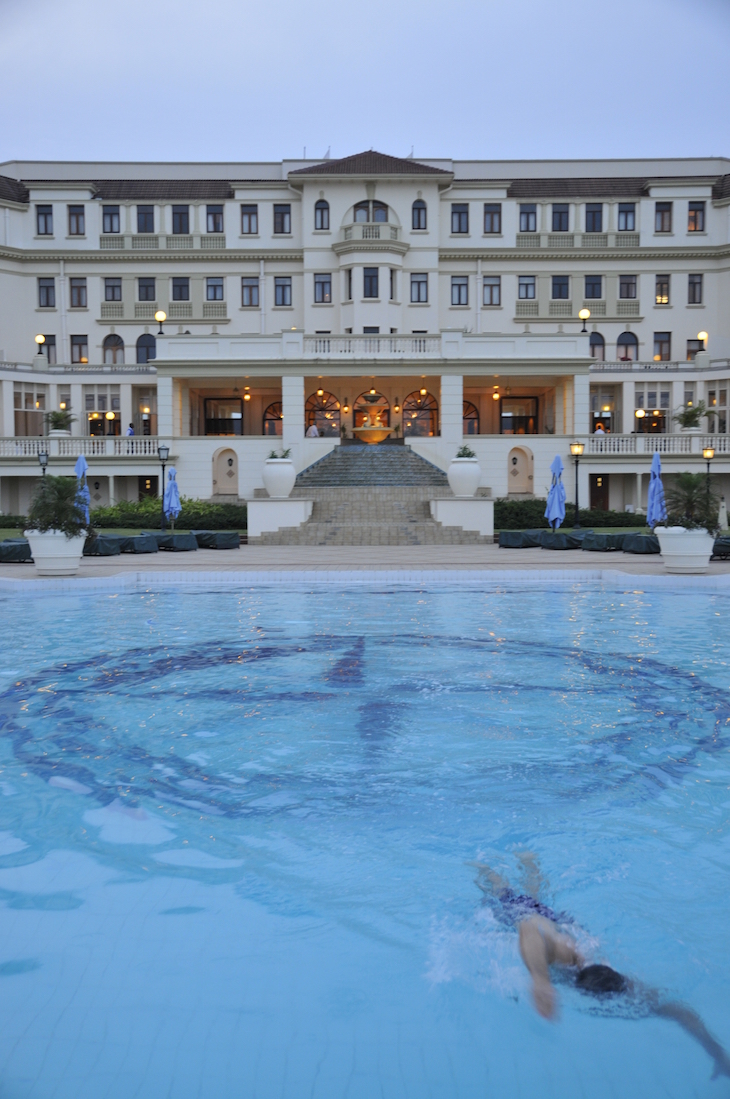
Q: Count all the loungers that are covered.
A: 10